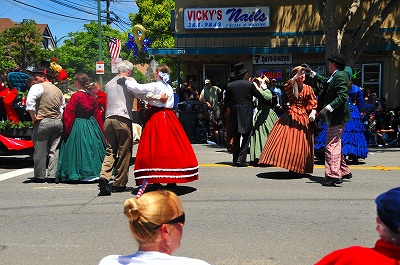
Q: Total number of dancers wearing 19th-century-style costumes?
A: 9